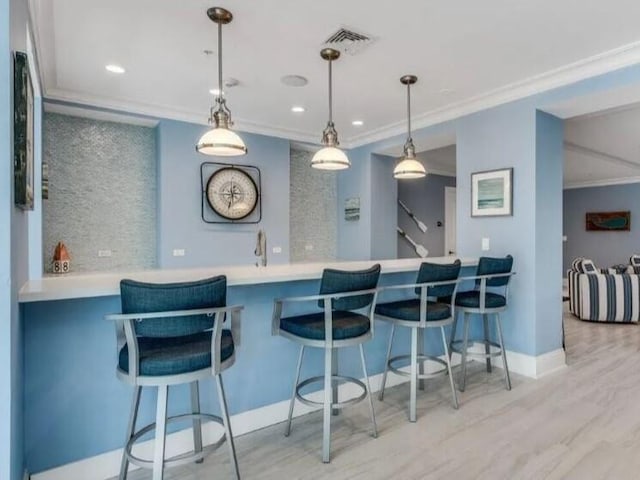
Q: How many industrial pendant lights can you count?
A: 3